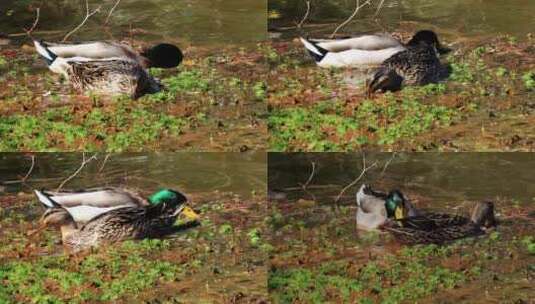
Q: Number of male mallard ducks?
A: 4